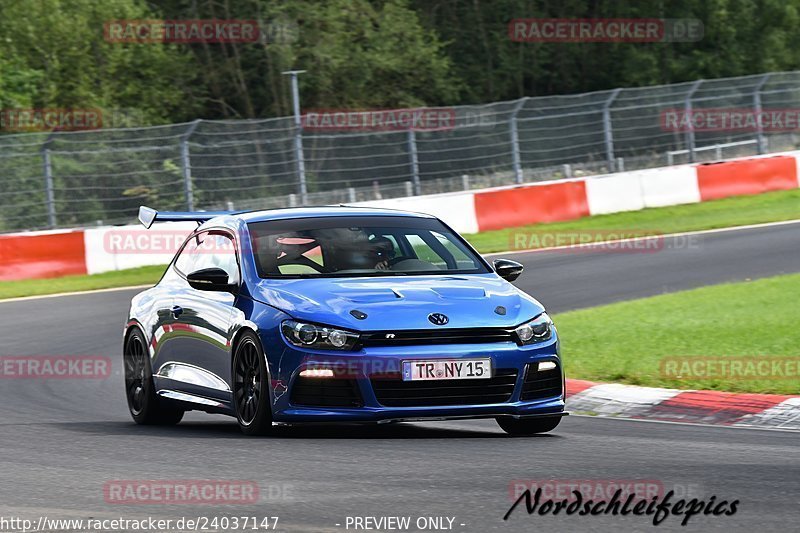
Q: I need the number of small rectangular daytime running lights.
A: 2